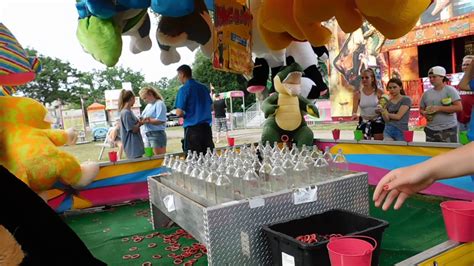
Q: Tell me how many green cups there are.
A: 3